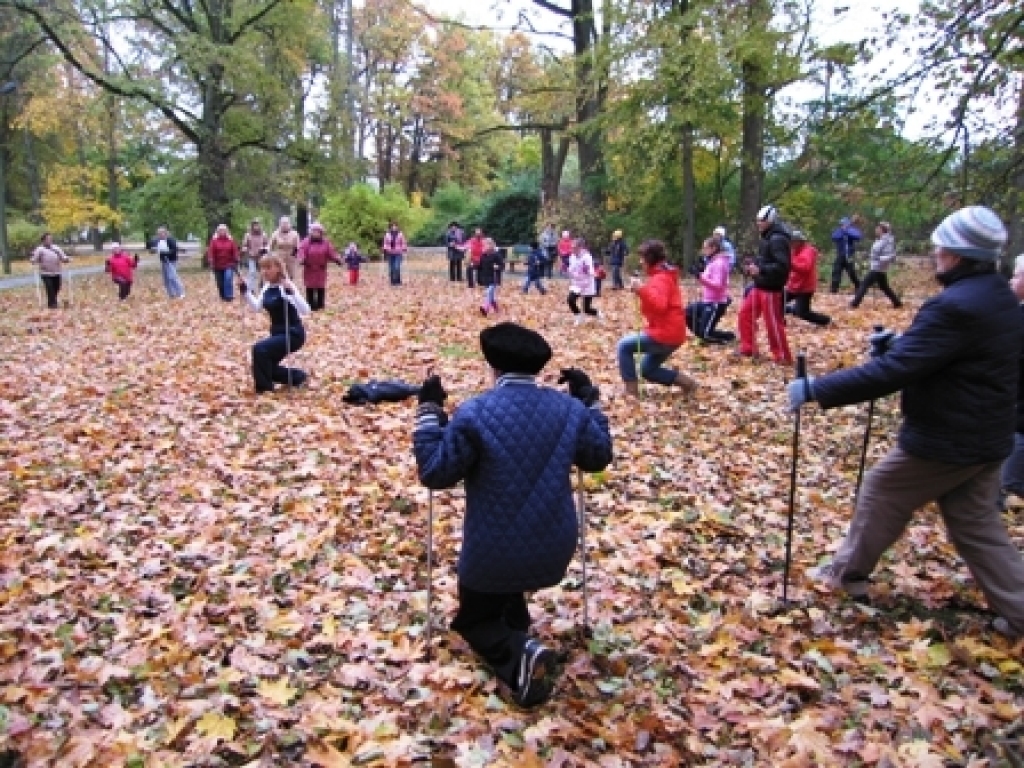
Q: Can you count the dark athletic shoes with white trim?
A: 1